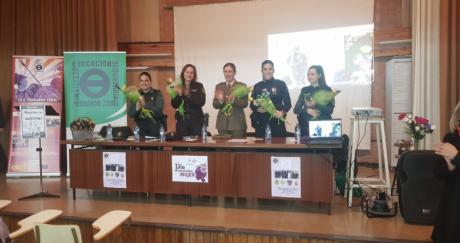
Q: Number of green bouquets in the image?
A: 5